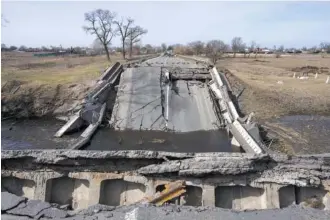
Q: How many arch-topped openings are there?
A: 6